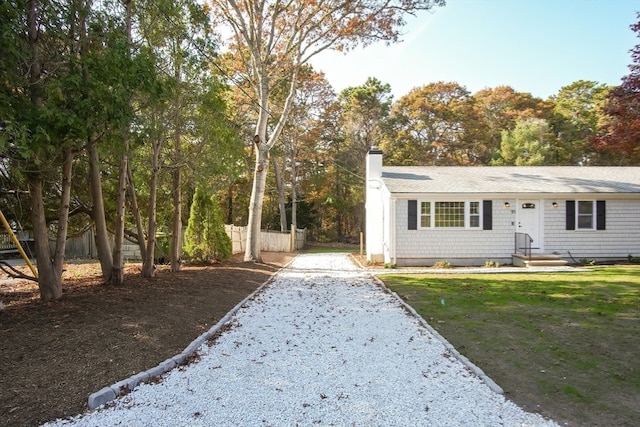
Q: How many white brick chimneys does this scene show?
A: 1